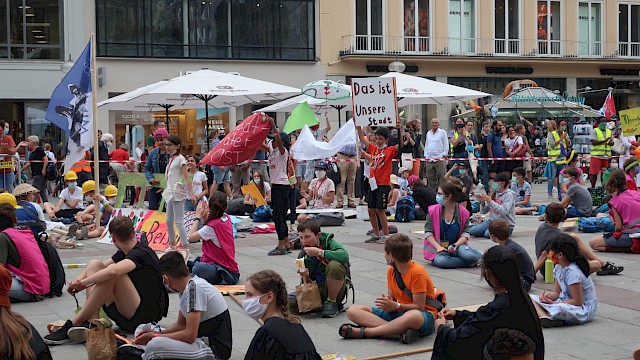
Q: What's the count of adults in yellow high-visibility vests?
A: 4